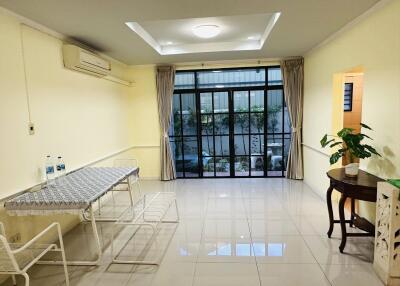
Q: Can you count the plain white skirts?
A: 0